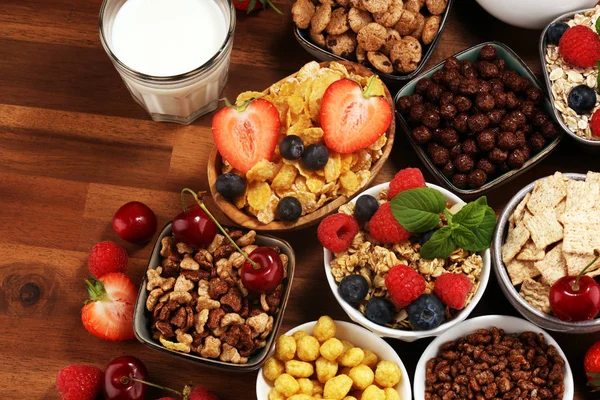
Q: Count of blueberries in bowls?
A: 11